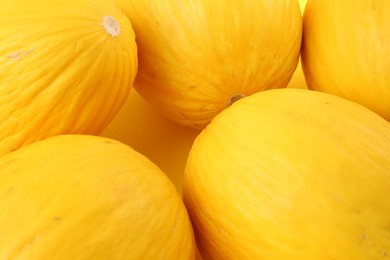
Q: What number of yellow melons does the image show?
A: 5